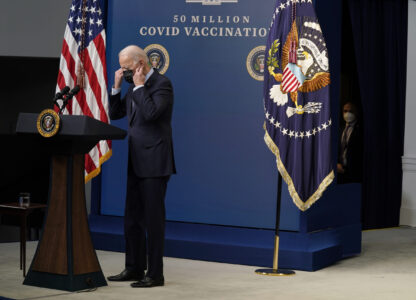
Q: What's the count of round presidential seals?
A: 3